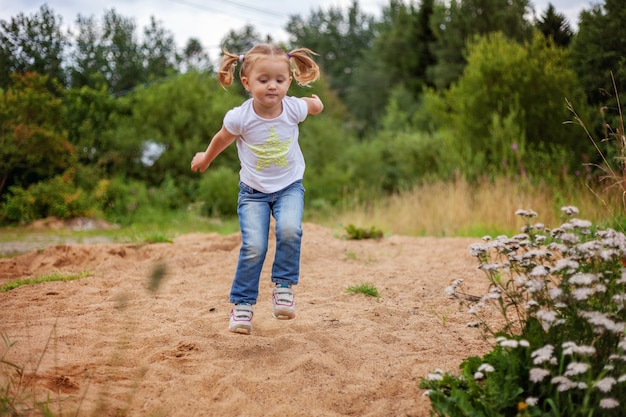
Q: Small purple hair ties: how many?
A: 1